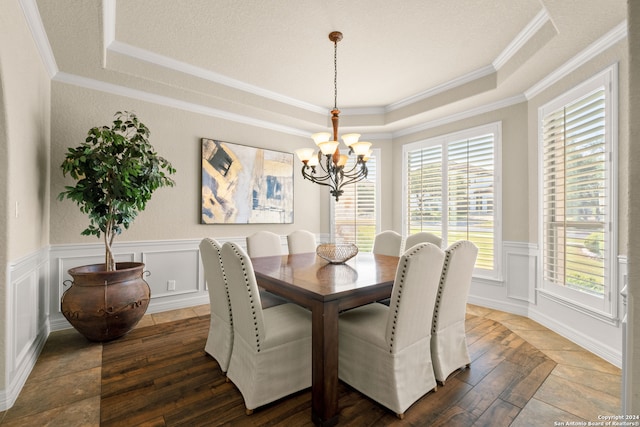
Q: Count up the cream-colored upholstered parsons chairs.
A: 8